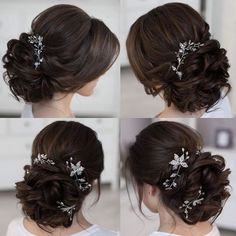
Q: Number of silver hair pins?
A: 7